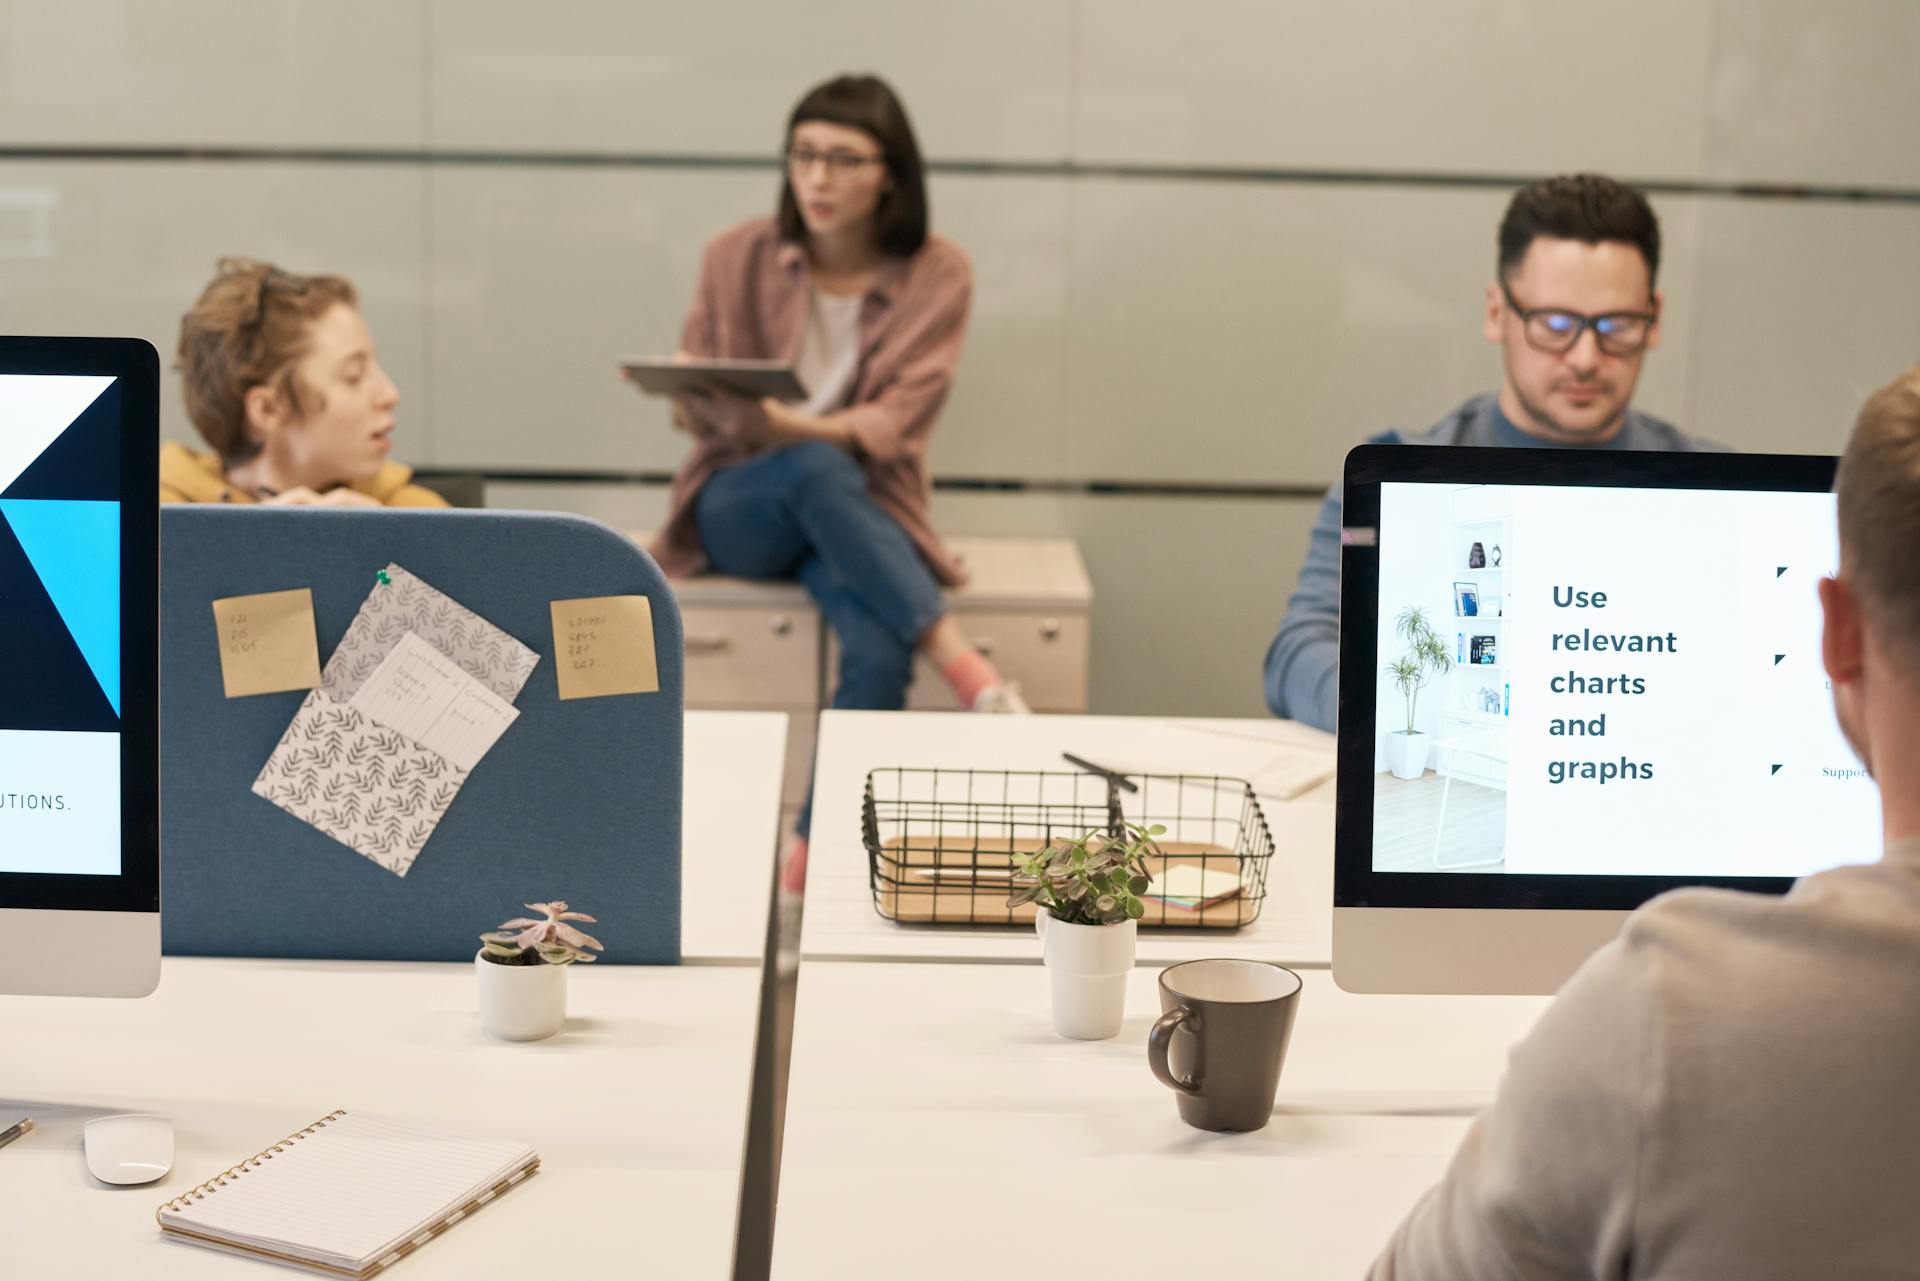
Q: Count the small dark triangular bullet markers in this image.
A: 3